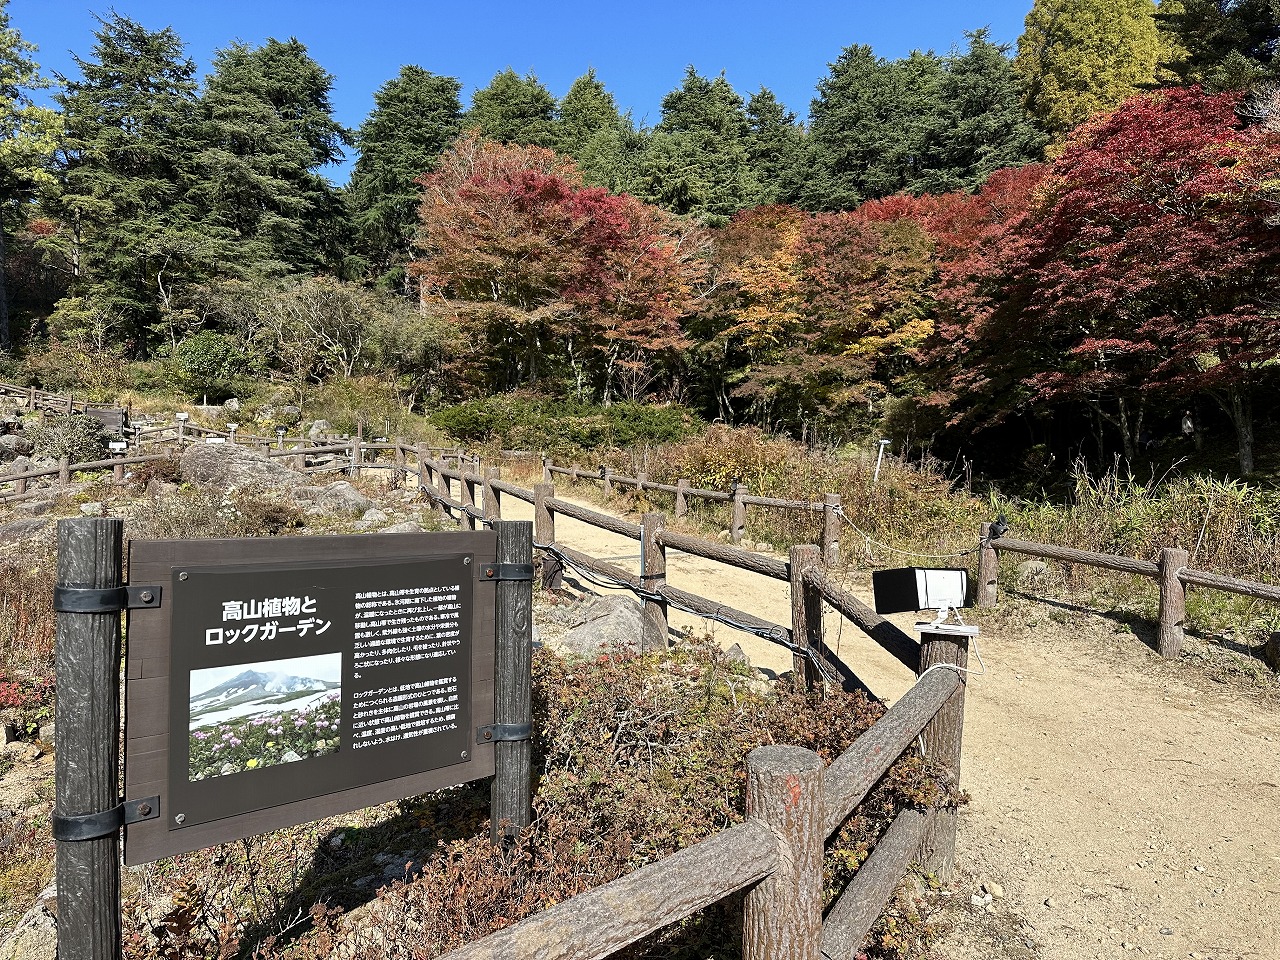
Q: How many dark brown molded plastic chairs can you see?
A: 0